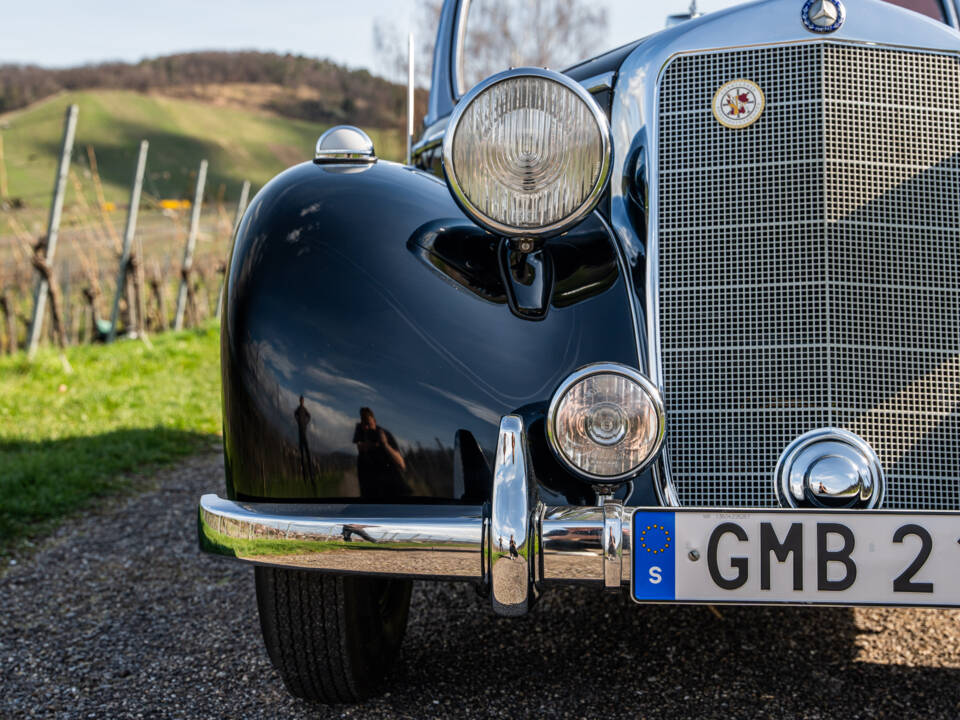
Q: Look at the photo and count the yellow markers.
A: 2